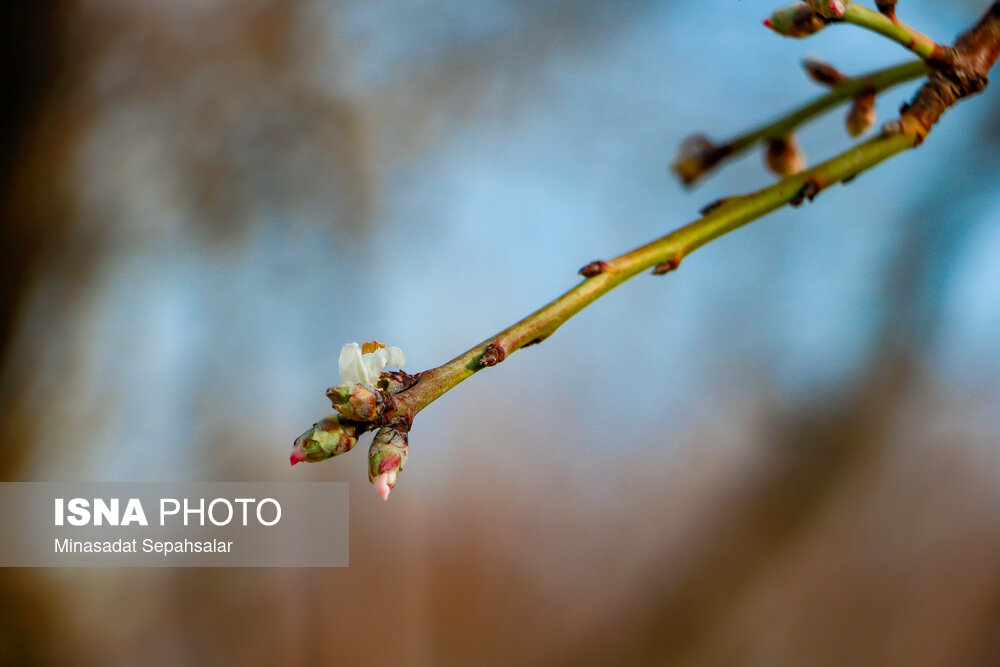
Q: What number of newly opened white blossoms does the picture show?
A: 1